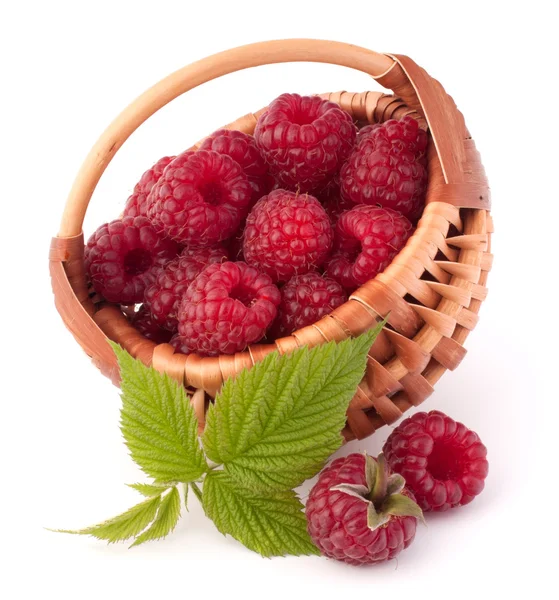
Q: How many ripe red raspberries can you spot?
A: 13